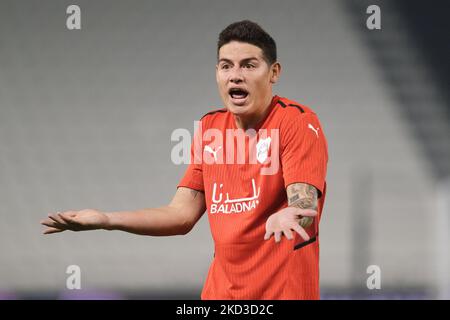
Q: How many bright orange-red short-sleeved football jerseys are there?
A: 1